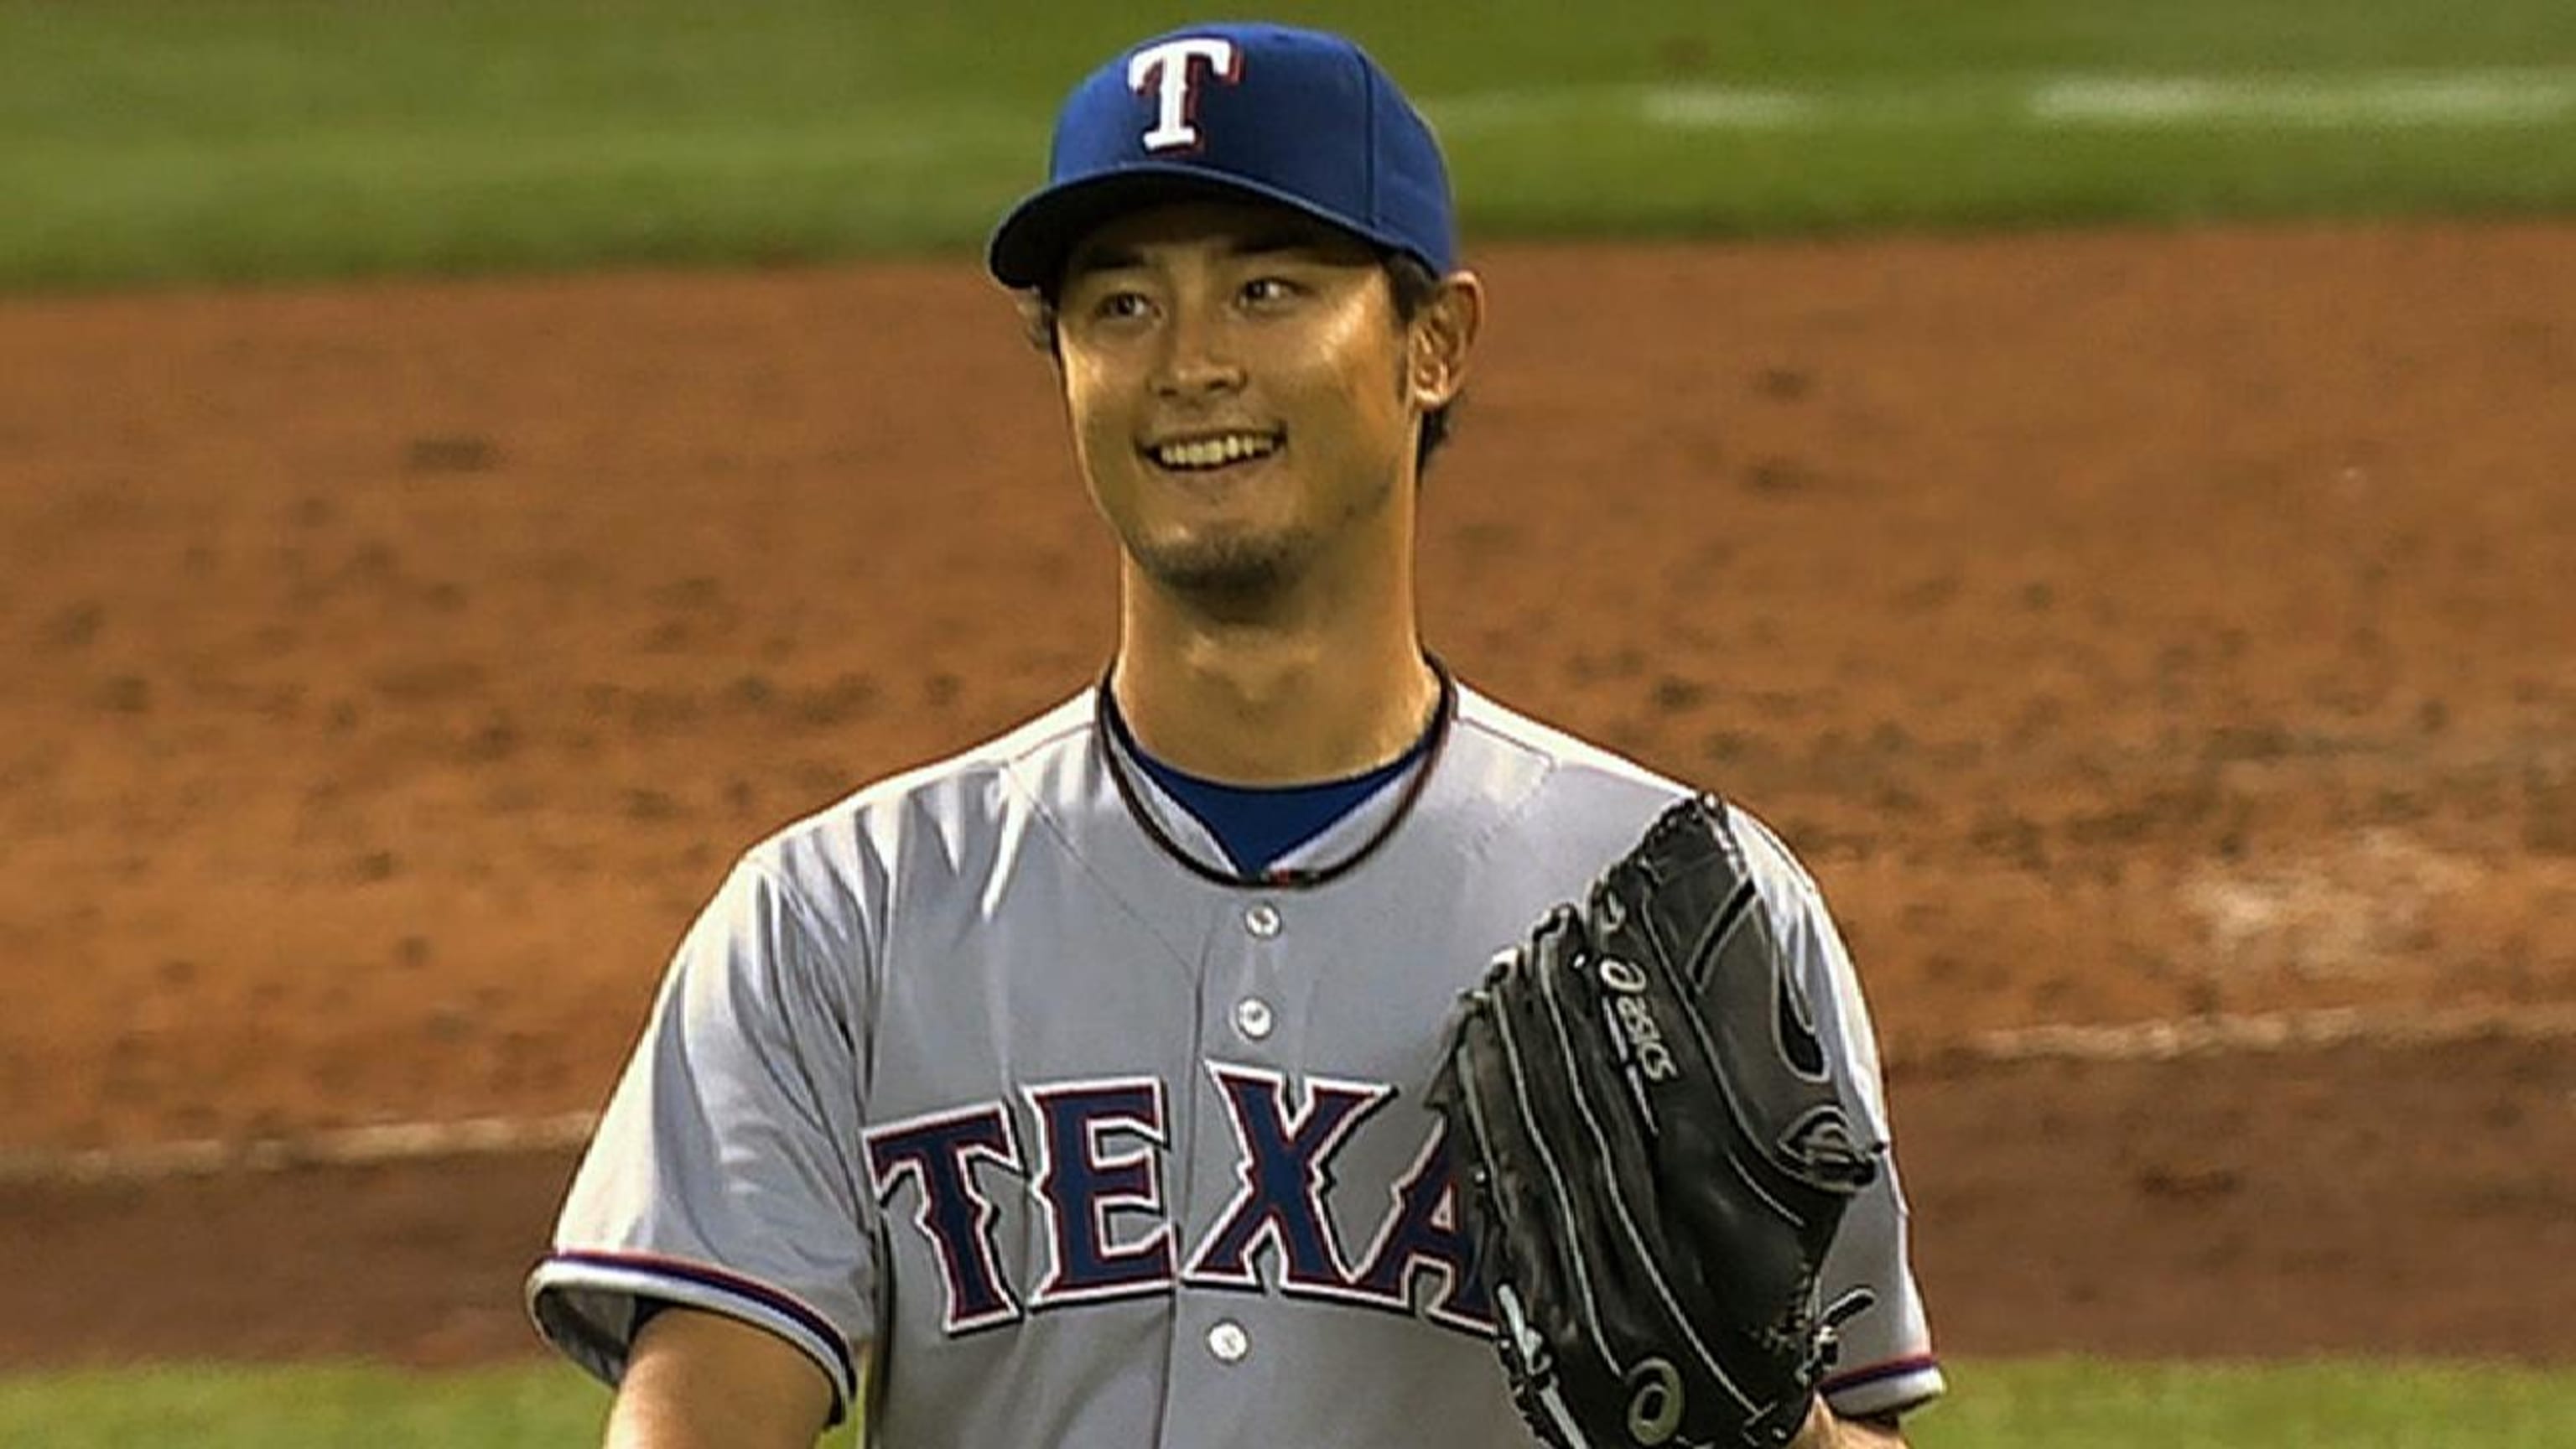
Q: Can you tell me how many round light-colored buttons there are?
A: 3